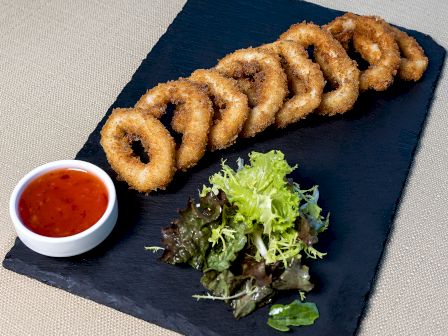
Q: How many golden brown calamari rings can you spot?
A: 8